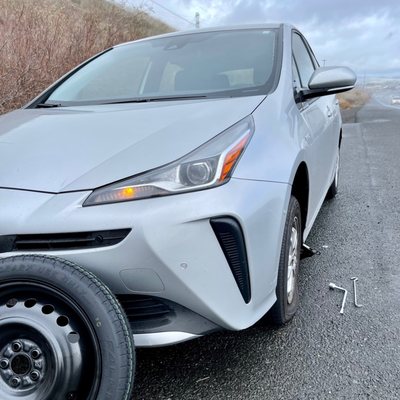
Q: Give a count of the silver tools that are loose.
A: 2